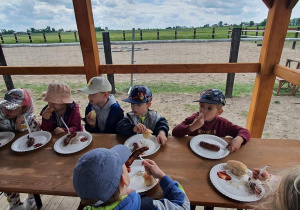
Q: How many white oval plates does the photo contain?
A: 7